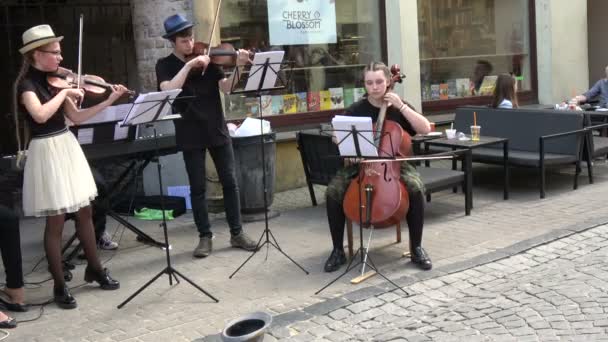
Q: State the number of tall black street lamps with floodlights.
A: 0